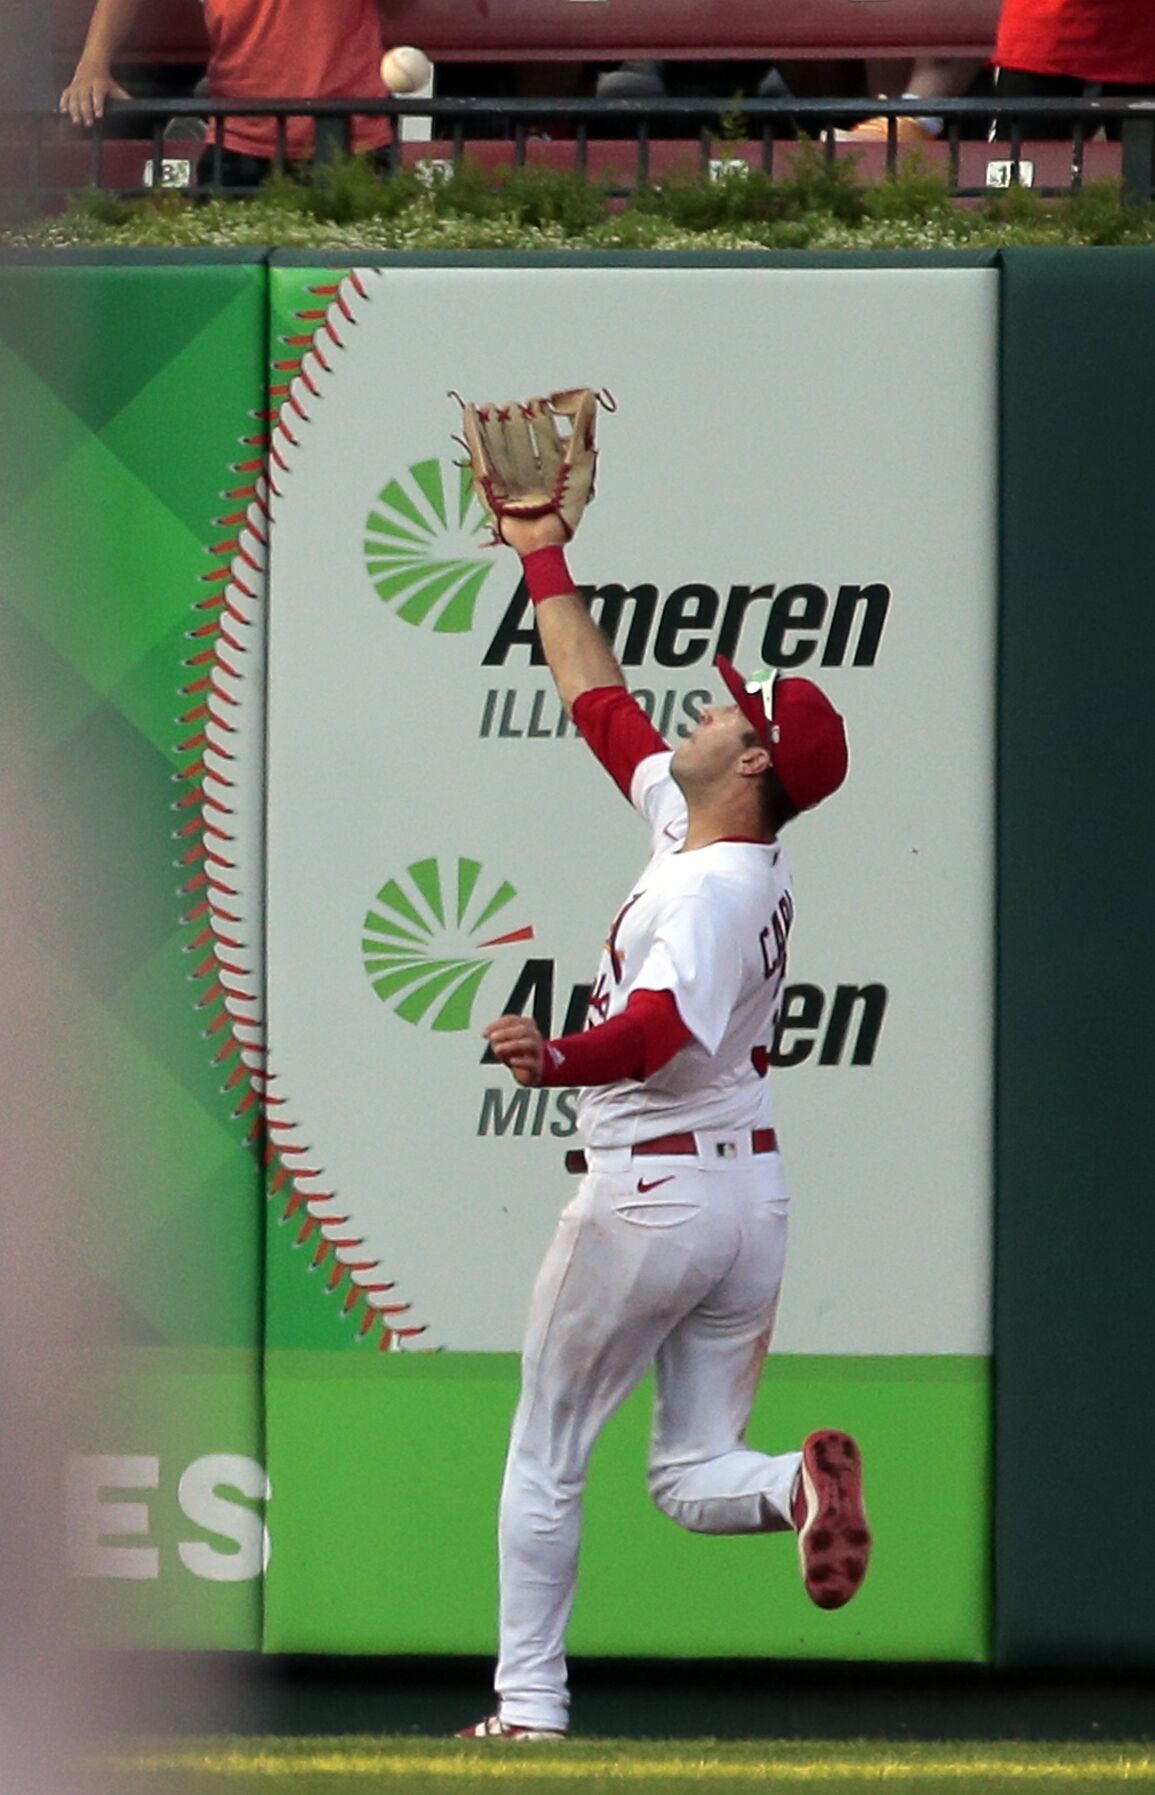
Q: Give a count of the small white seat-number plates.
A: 4